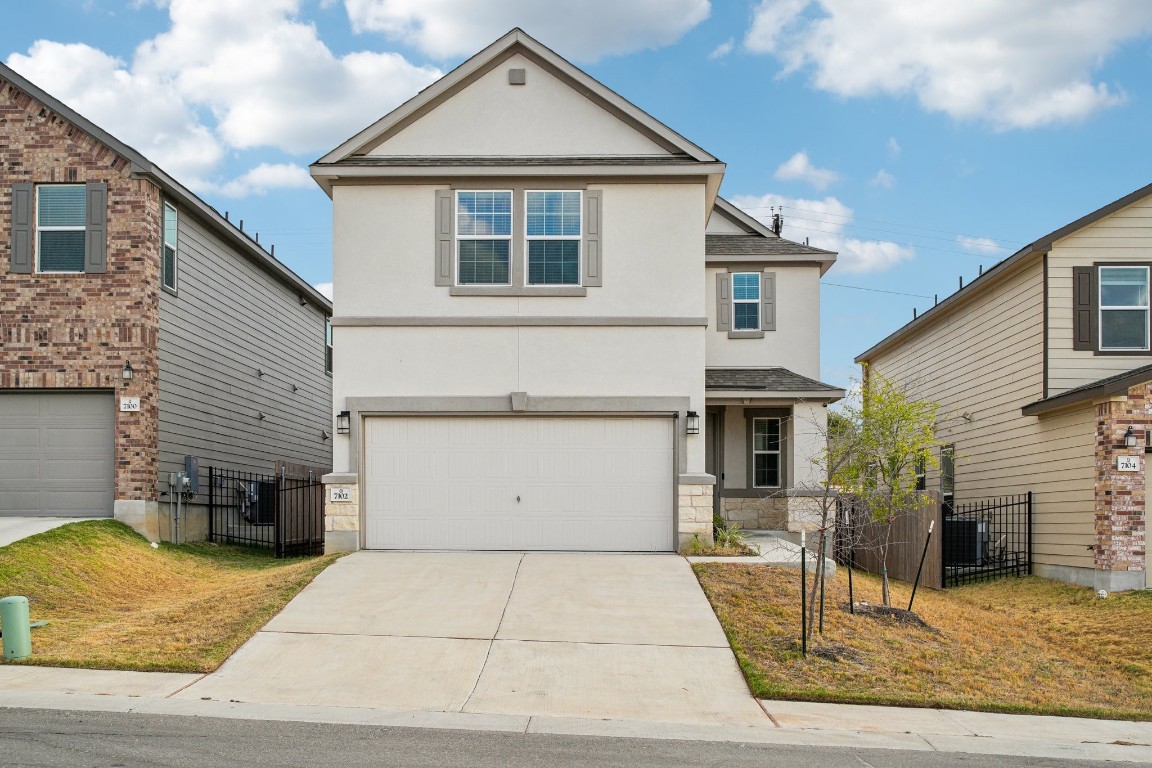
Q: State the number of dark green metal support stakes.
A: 4